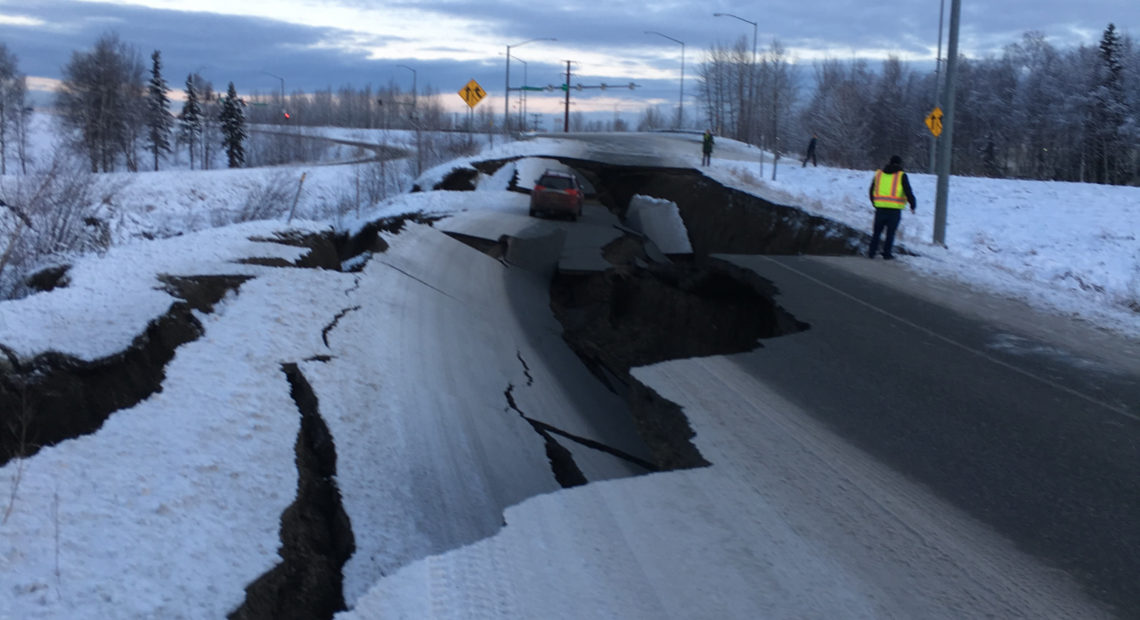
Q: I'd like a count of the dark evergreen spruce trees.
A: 4